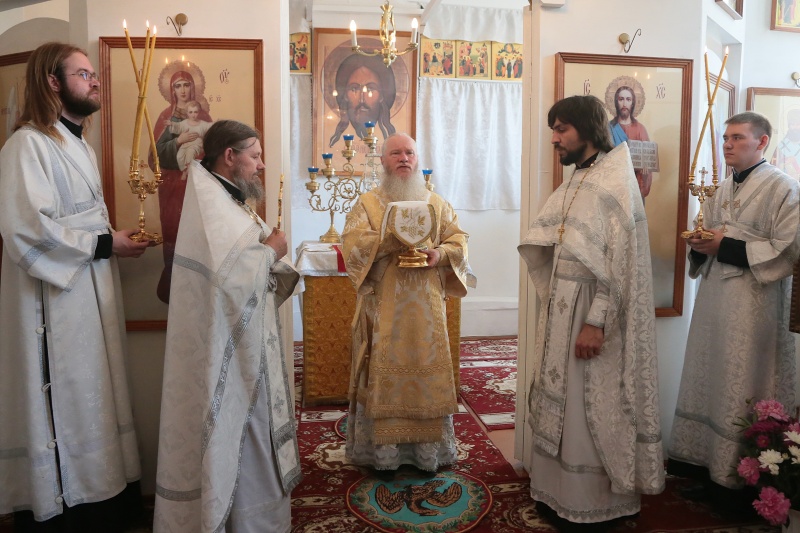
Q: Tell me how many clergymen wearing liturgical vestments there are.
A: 5